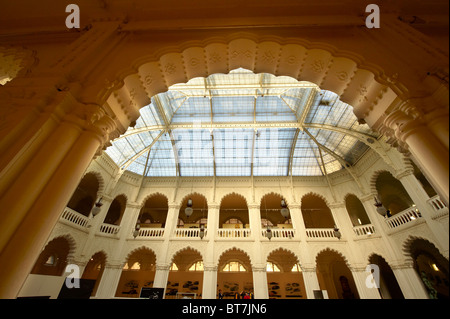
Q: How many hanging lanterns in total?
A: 8